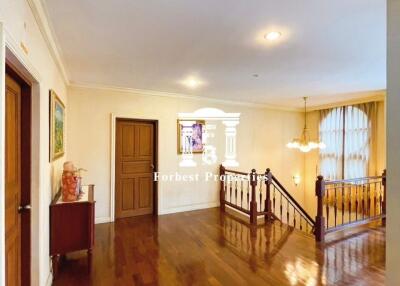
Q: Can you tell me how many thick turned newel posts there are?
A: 5